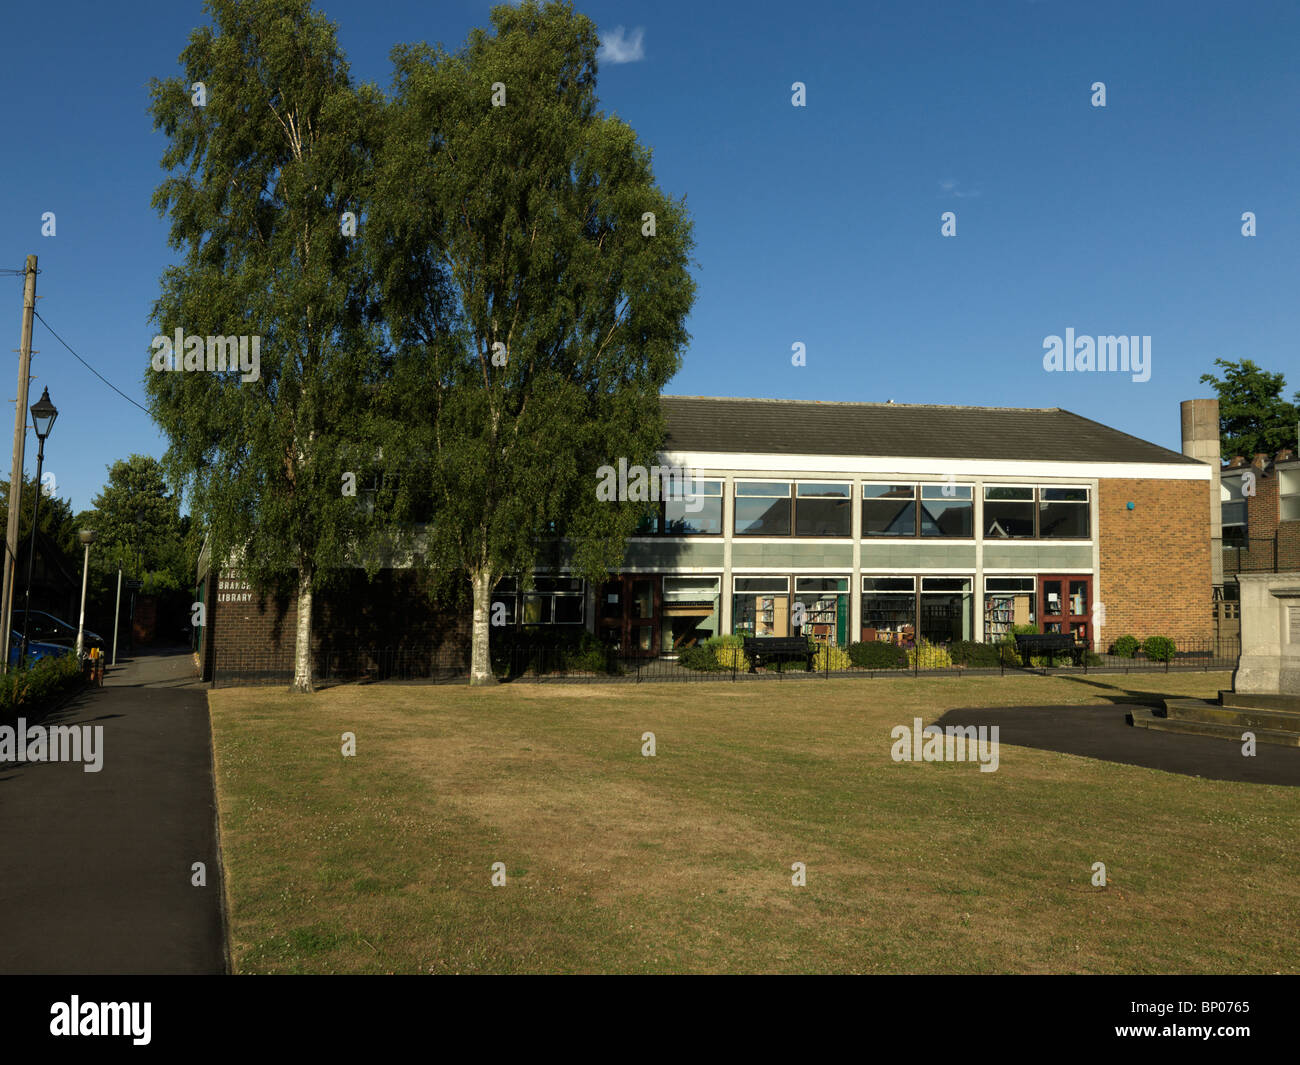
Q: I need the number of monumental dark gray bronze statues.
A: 0